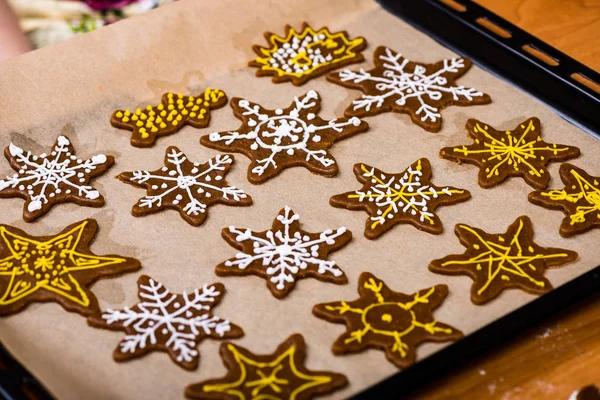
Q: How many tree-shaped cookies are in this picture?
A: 0